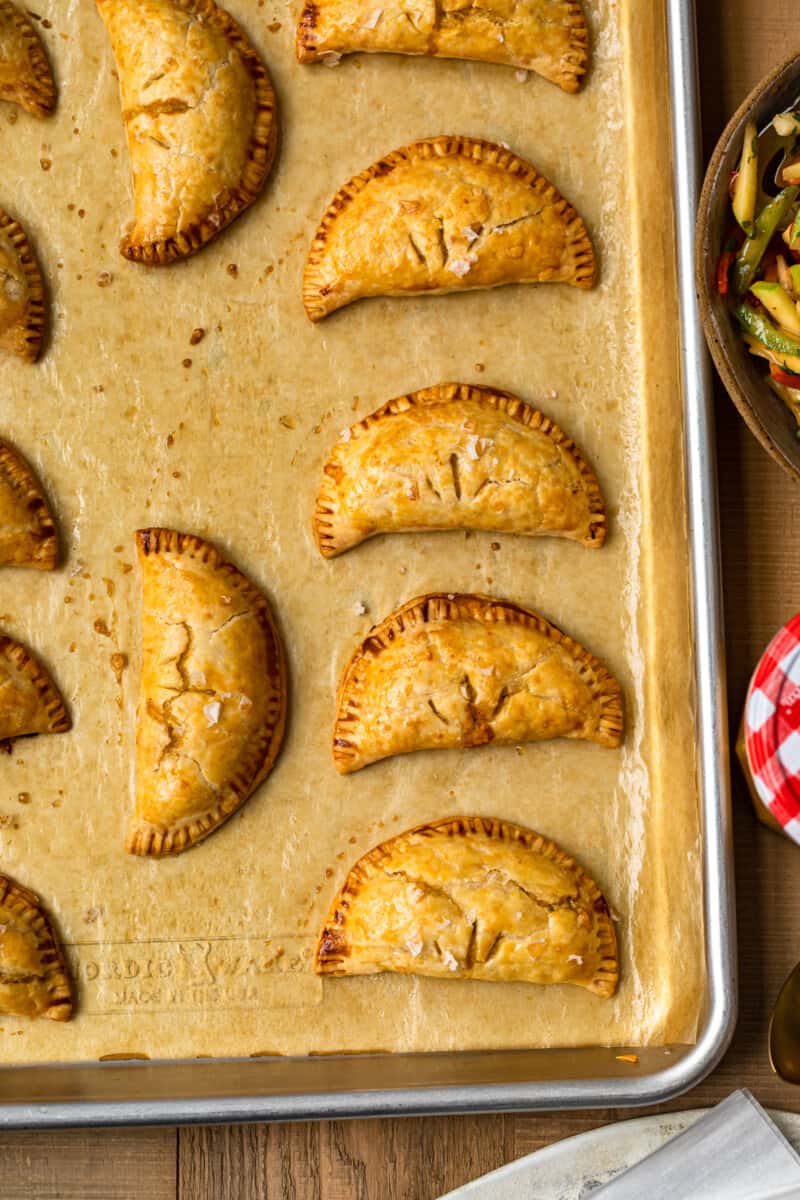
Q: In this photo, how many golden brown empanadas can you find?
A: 12